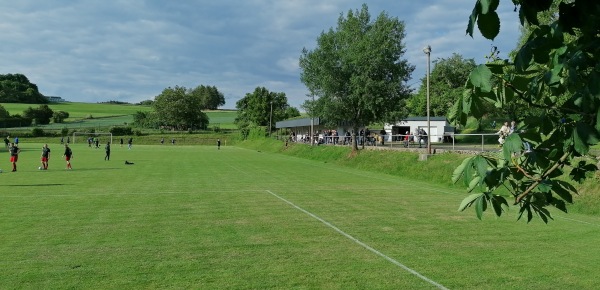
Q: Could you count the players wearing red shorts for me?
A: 3